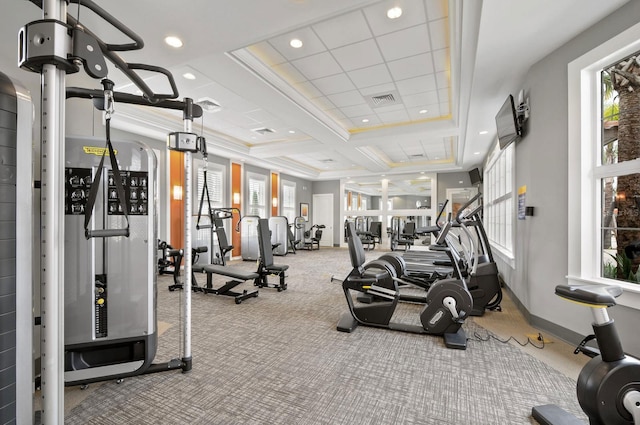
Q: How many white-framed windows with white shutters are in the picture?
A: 3